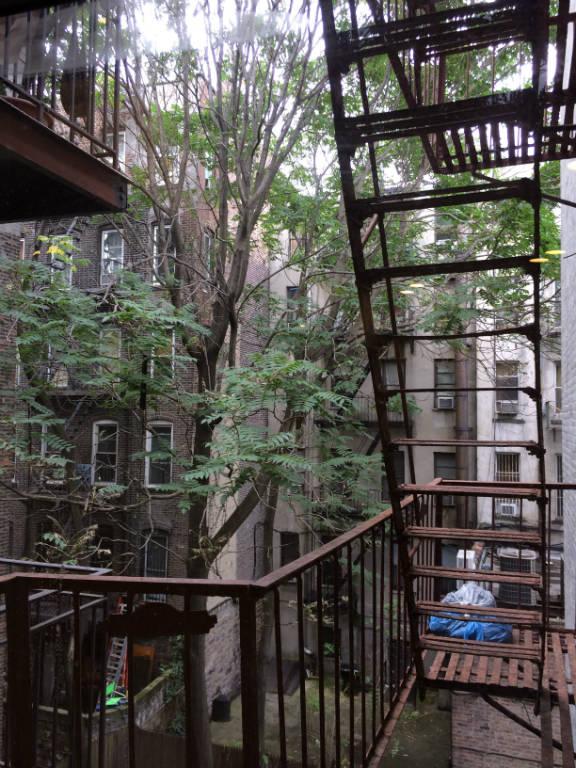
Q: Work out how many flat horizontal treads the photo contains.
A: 12